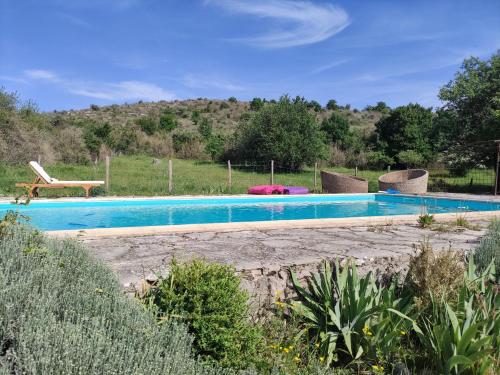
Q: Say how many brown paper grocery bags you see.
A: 0